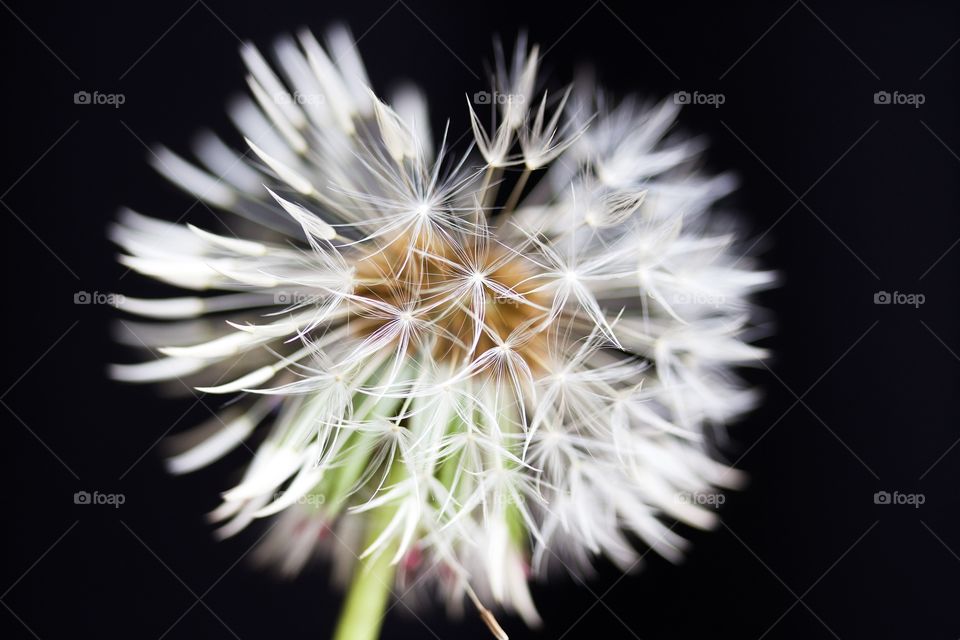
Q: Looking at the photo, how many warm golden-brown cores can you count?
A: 1